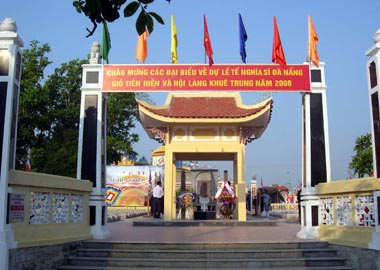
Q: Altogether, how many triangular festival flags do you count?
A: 7